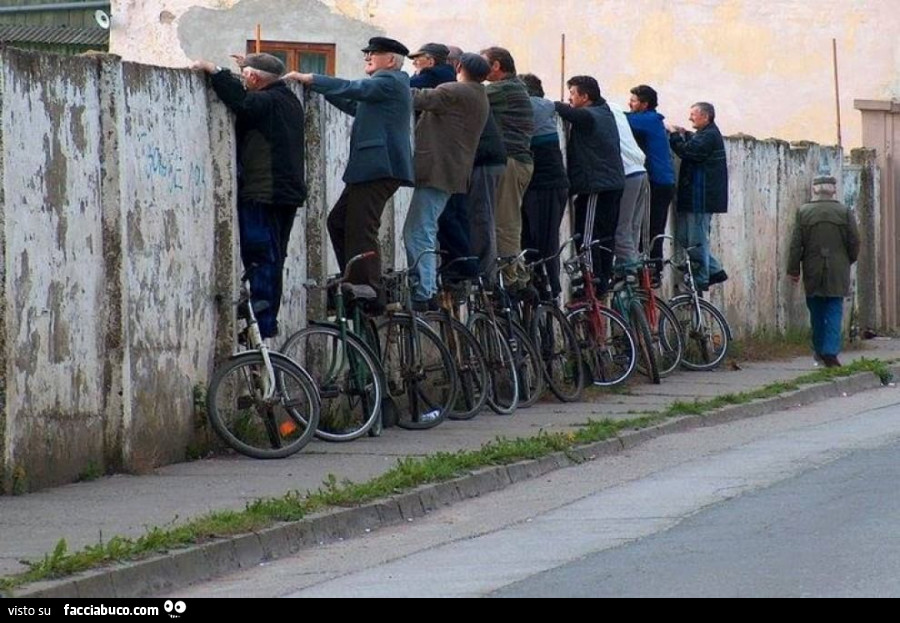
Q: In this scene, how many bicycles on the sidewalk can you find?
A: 11